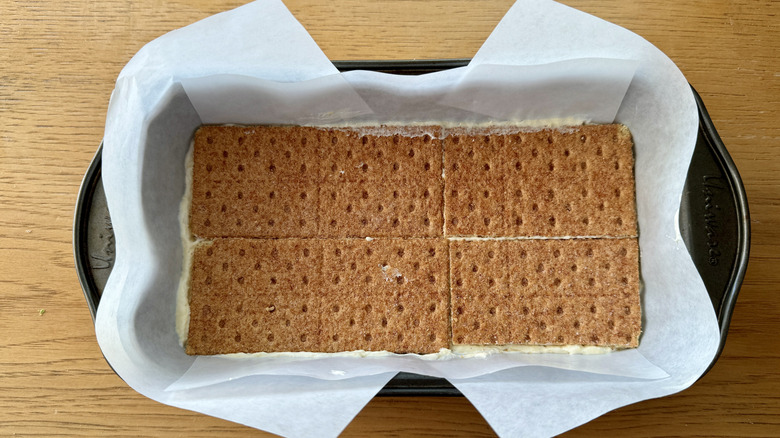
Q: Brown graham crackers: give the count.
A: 4